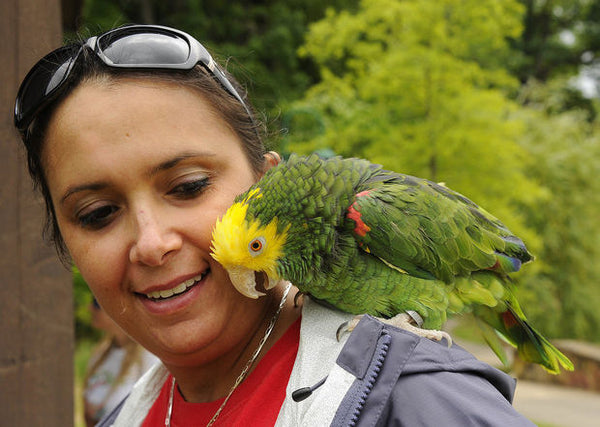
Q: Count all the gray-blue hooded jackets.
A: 1